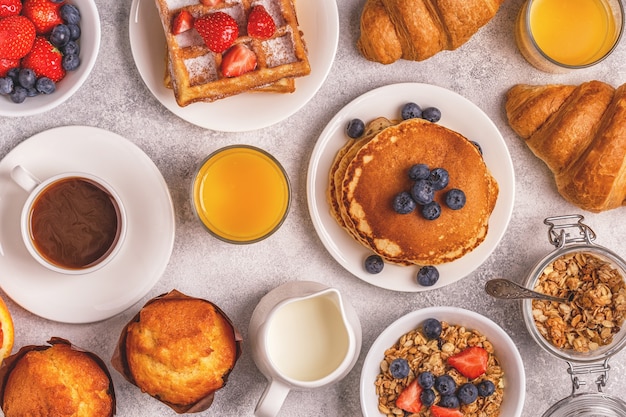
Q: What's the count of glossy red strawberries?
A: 13